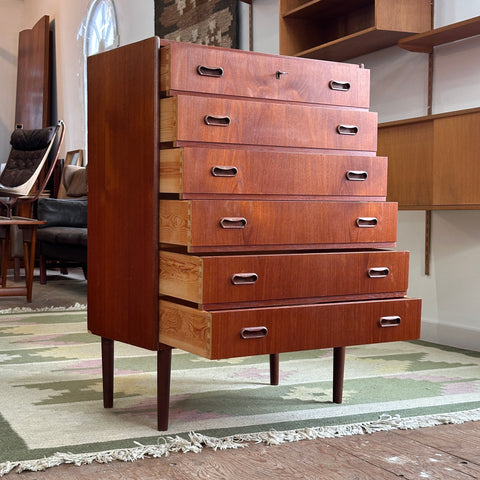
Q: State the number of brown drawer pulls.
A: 12